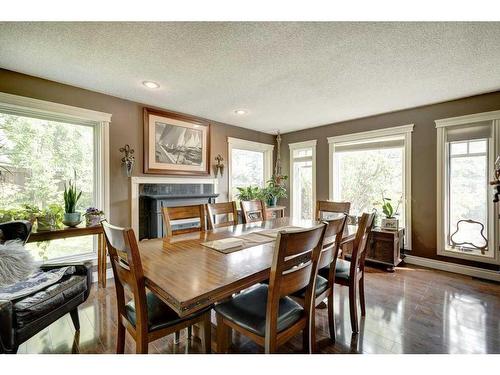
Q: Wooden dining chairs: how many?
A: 8